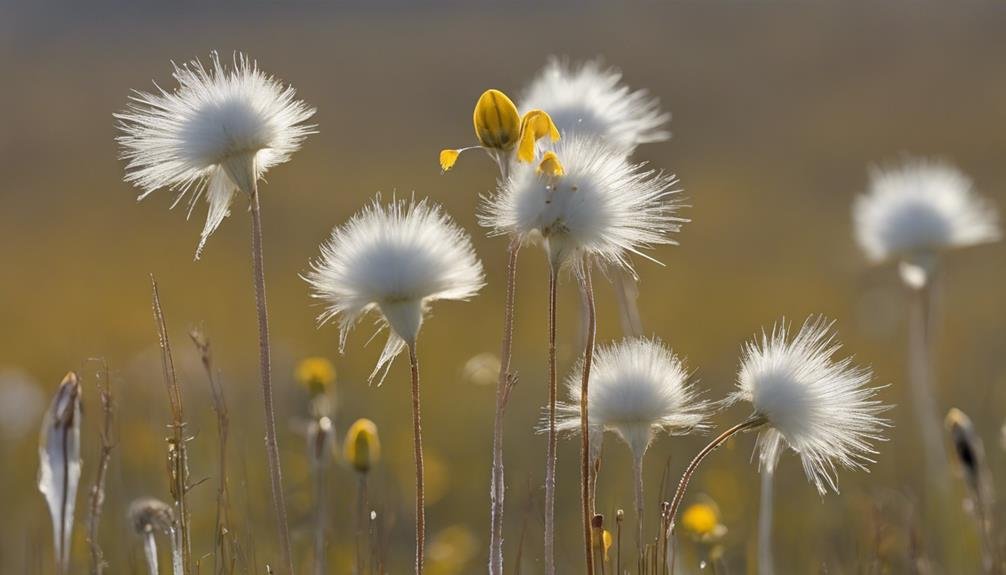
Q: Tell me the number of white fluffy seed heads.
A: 7